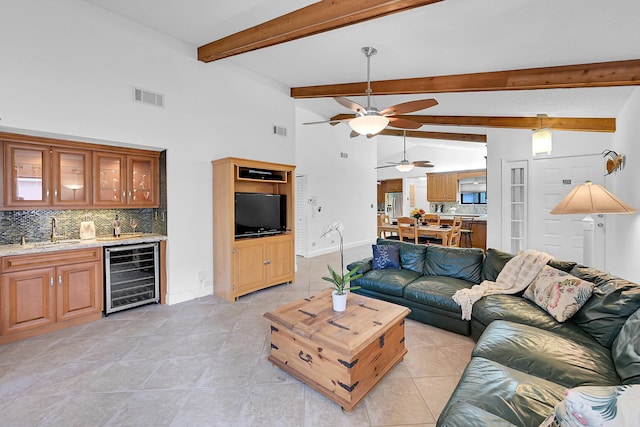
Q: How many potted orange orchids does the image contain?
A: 0